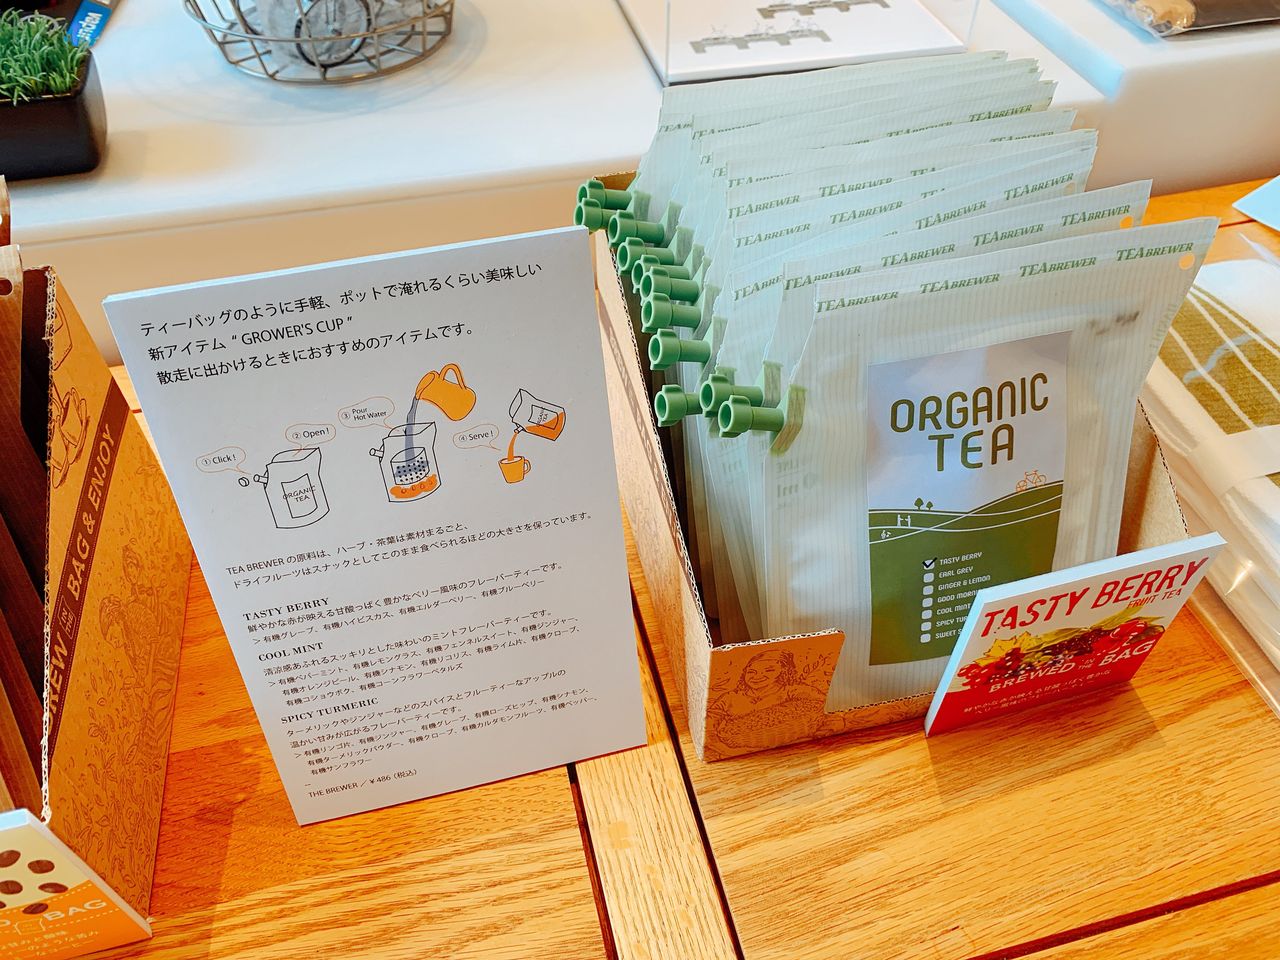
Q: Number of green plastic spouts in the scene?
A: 11